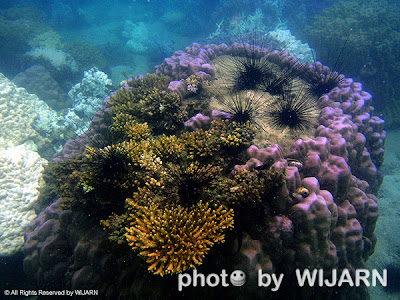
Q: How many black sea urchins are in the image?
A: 7